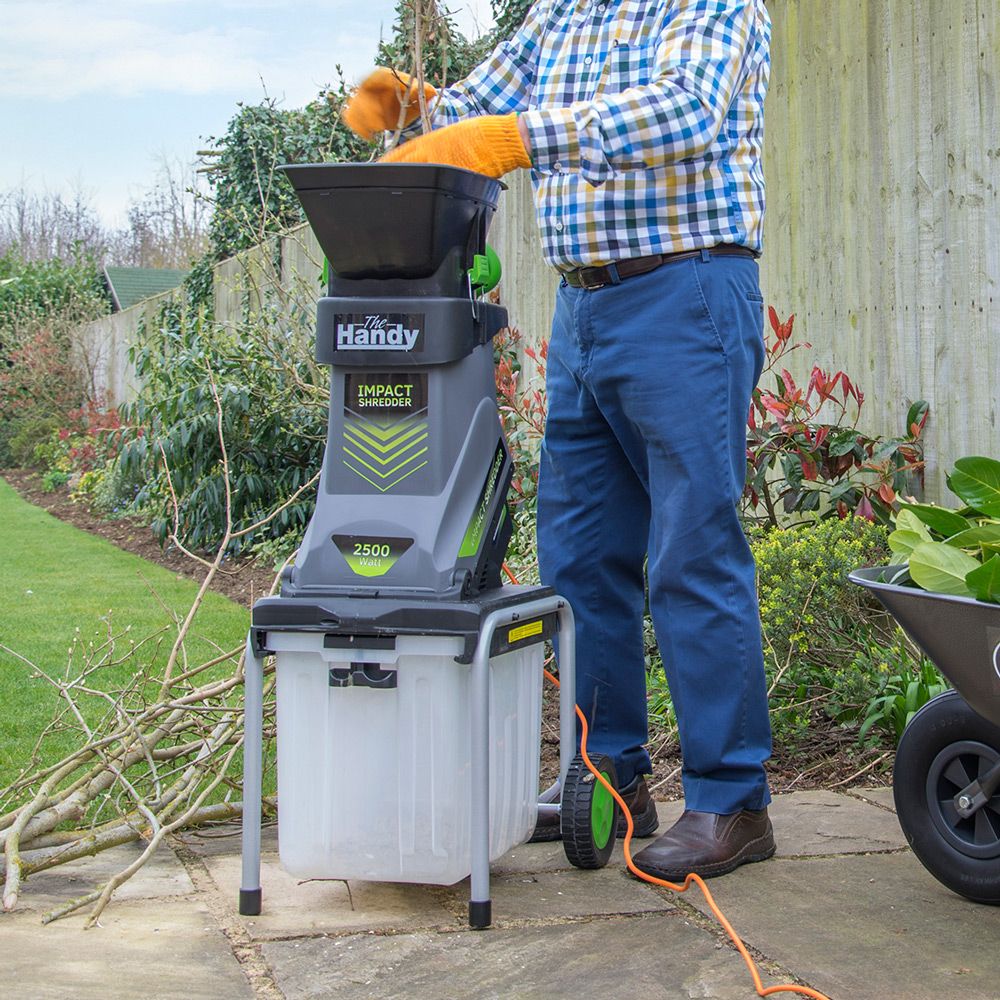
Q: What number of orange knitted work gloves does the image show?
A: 2